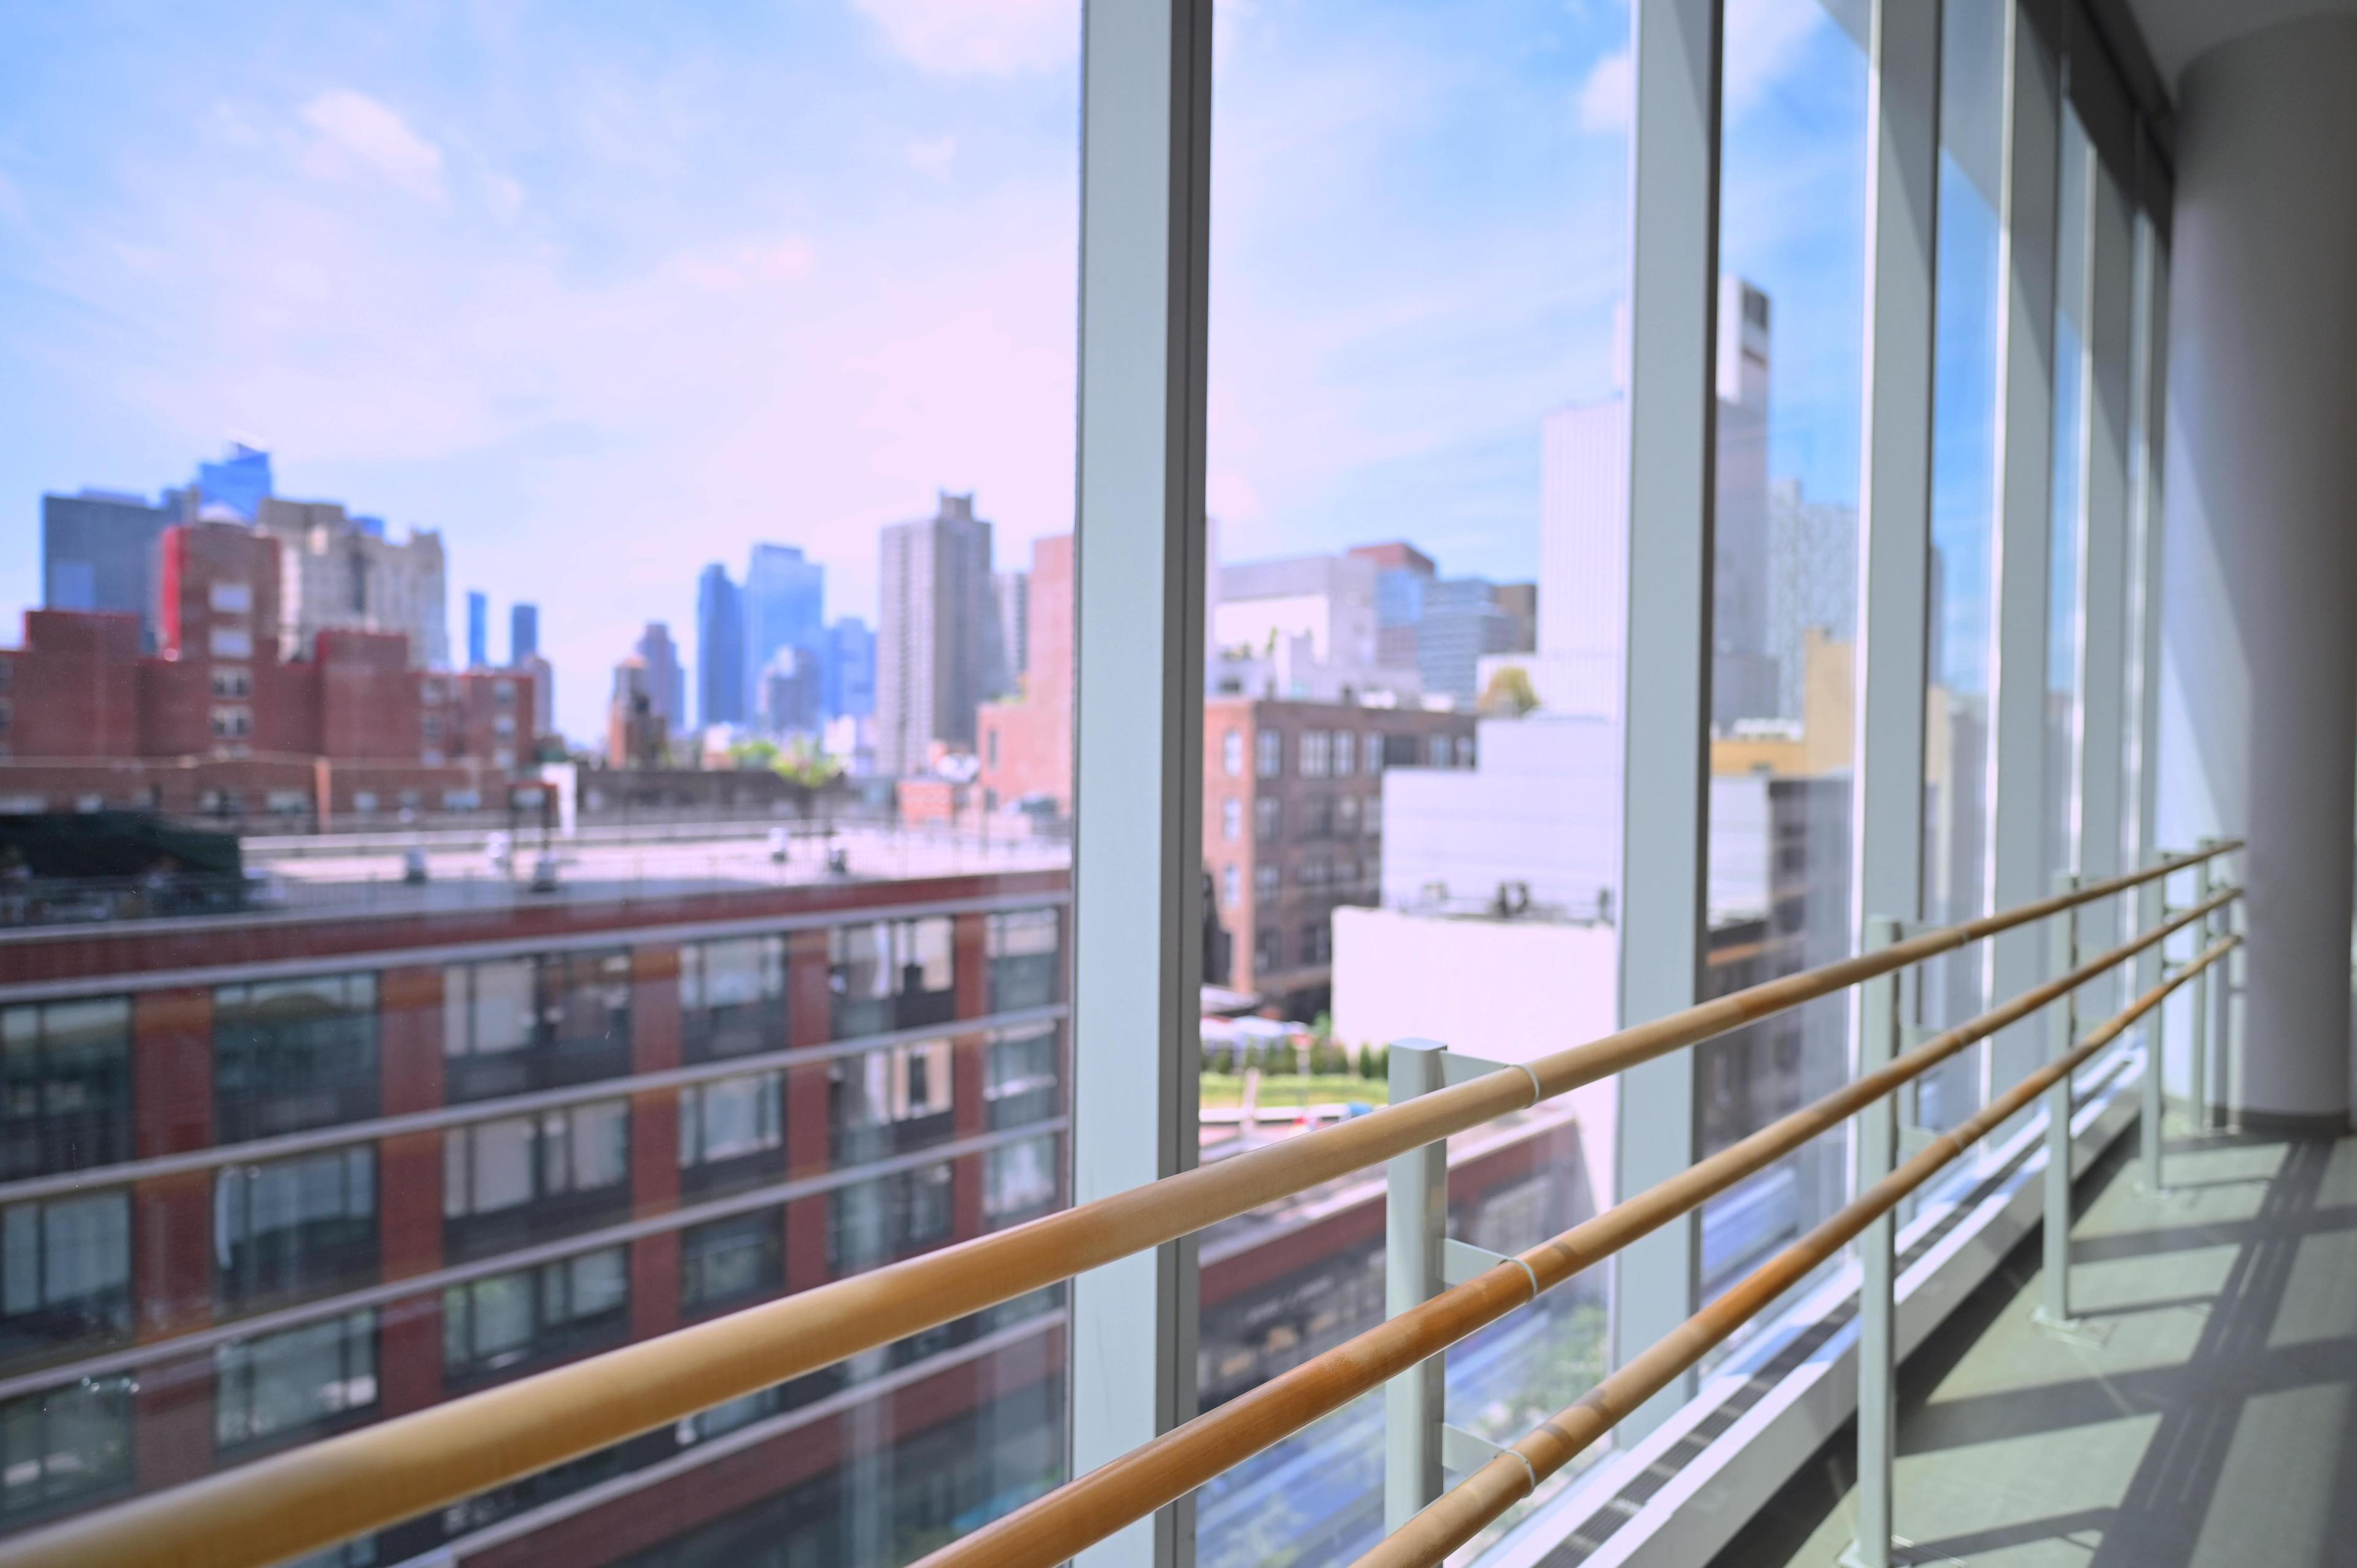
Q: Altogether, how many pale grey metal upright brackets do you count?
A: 5